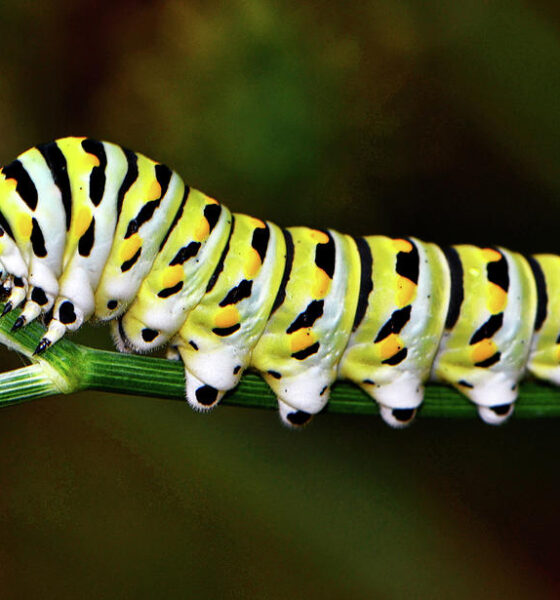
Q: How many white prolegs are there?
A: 4